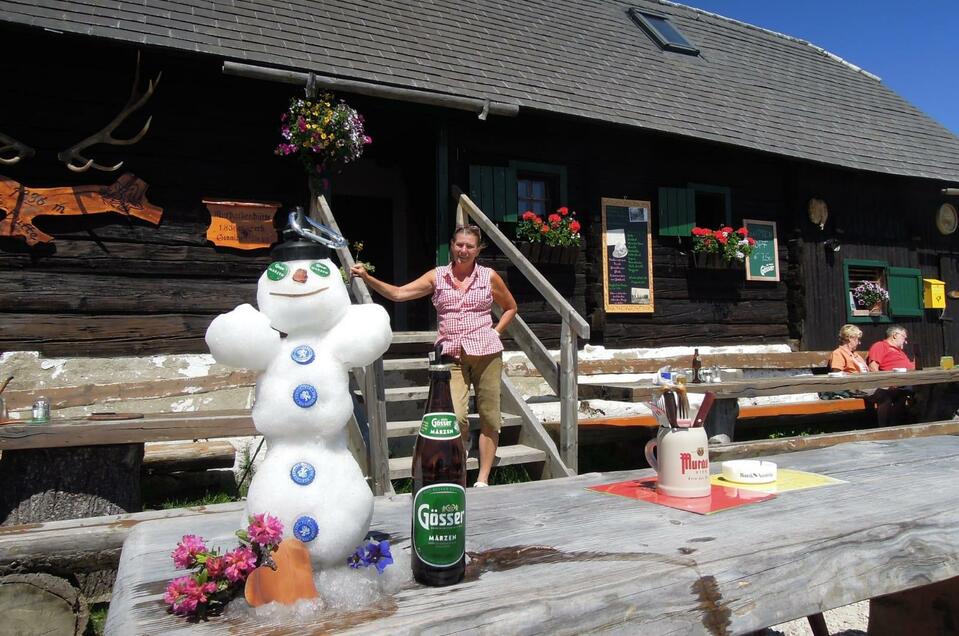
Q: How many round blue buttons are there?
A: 4